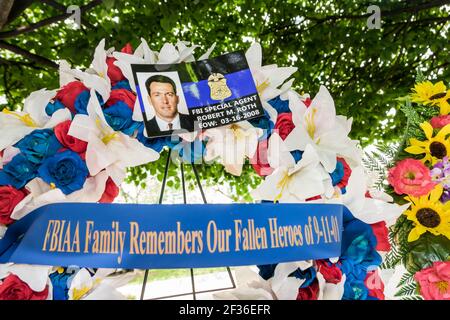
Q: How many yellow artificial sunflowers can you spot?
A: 3